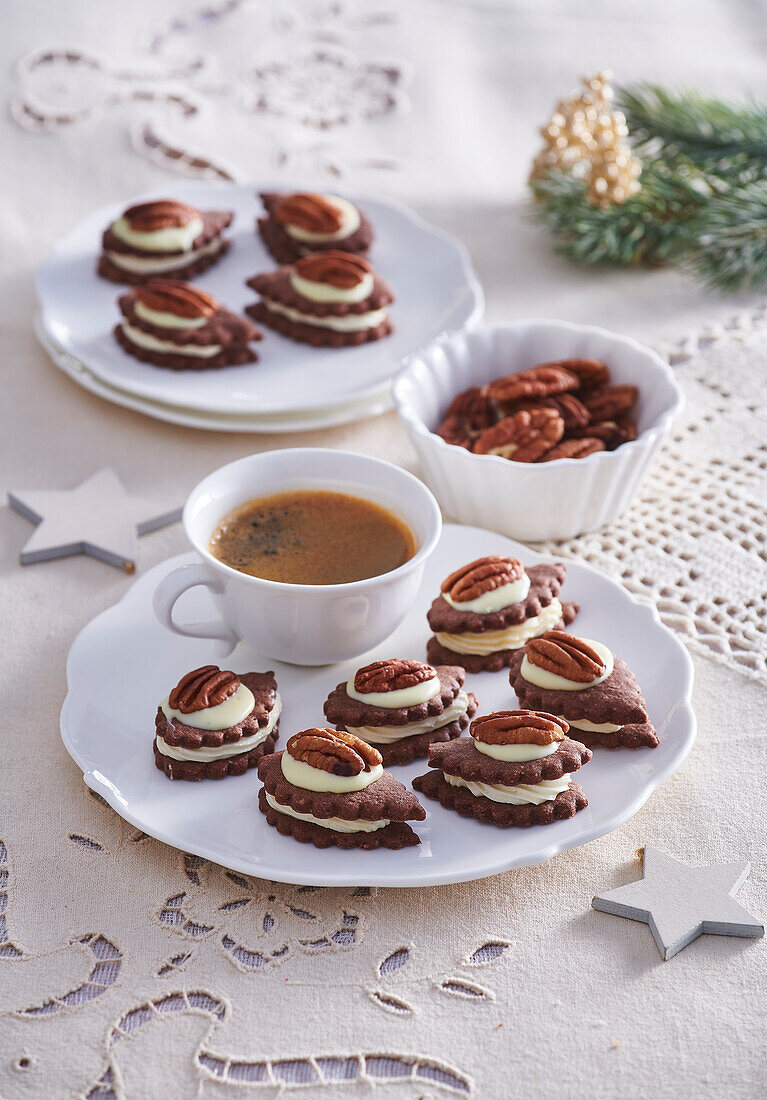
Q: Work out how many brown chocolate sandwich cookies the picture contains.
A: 10